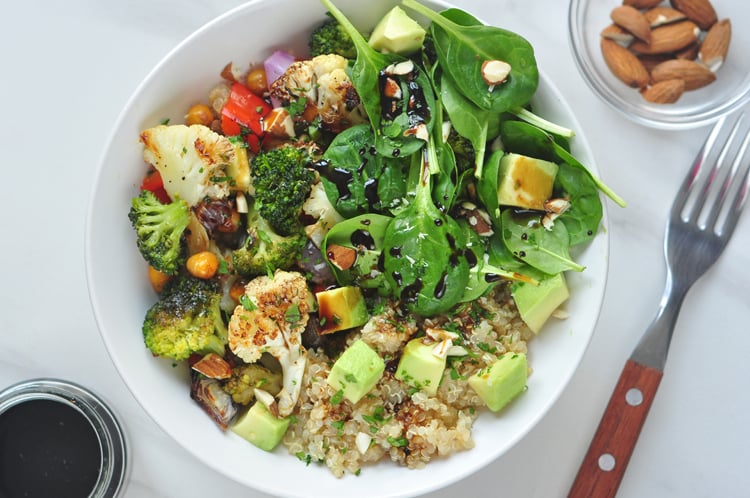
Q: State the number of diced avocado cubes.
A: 8